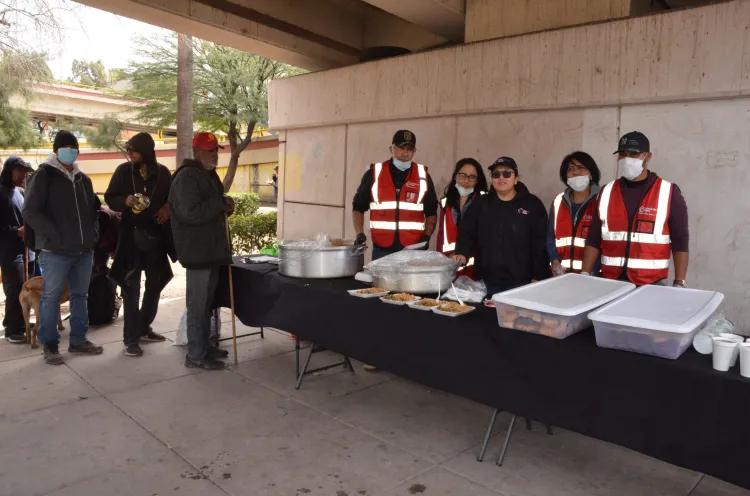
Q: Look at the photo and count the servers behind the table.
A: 5